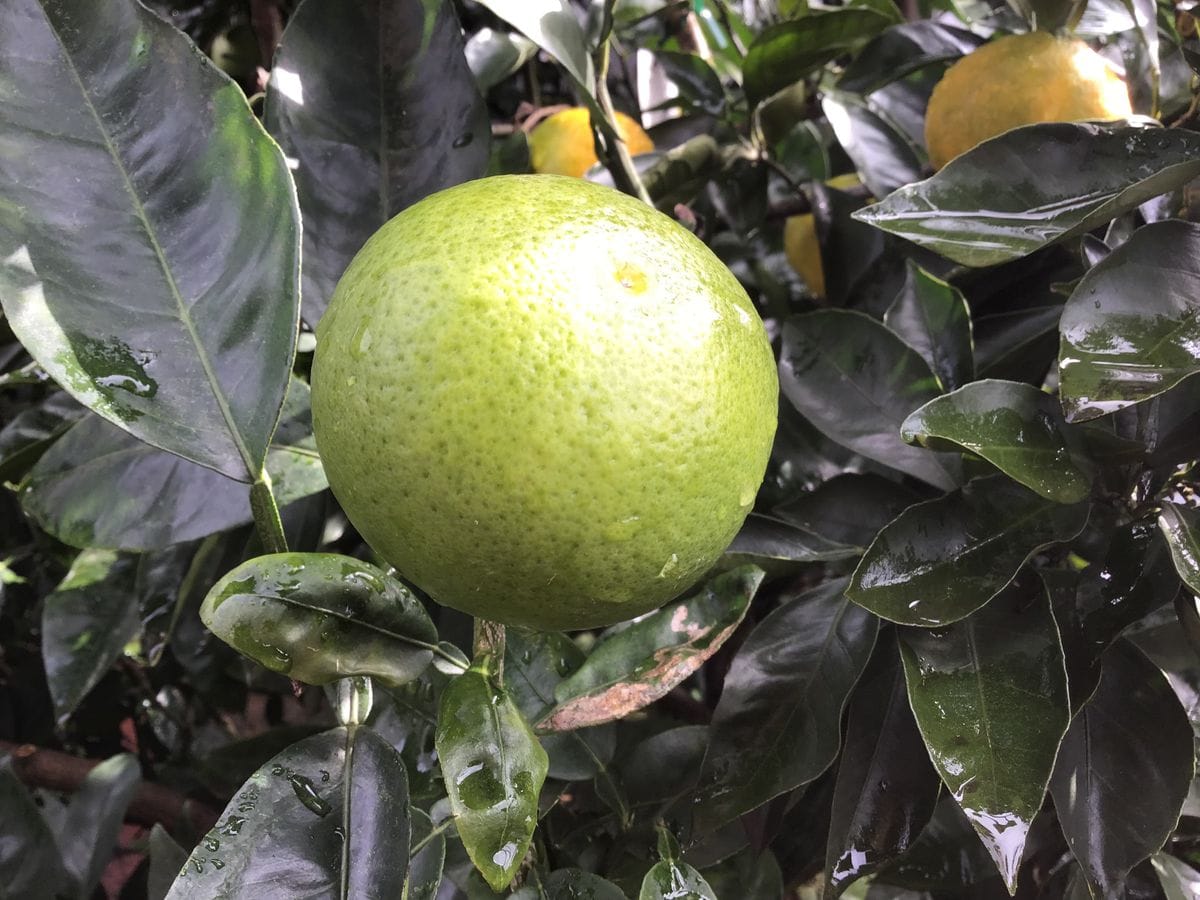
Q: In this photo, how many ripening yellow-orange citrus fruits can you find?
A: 3